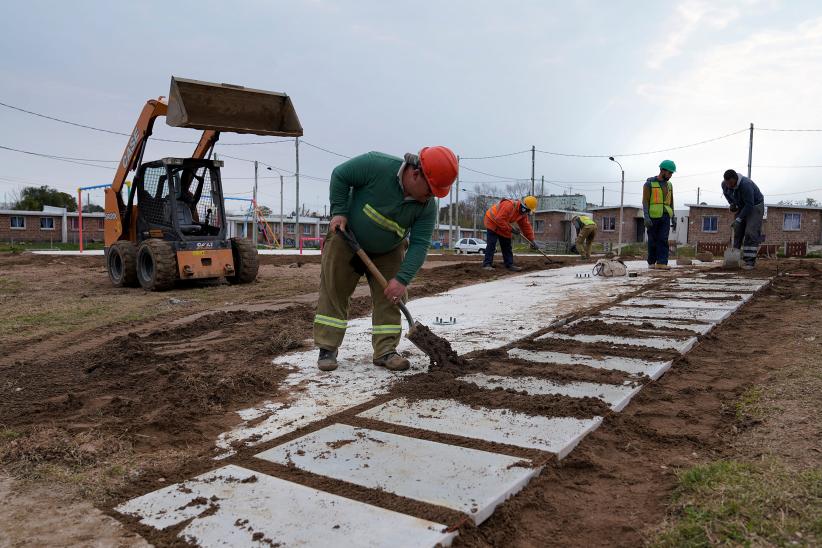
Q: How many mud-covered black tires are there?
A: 3